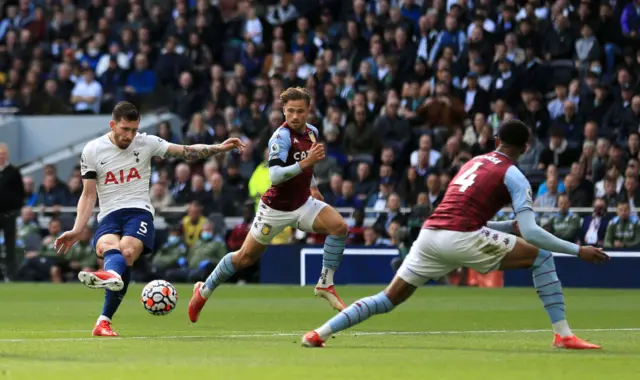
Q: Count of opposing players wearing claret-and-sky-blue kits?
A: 2